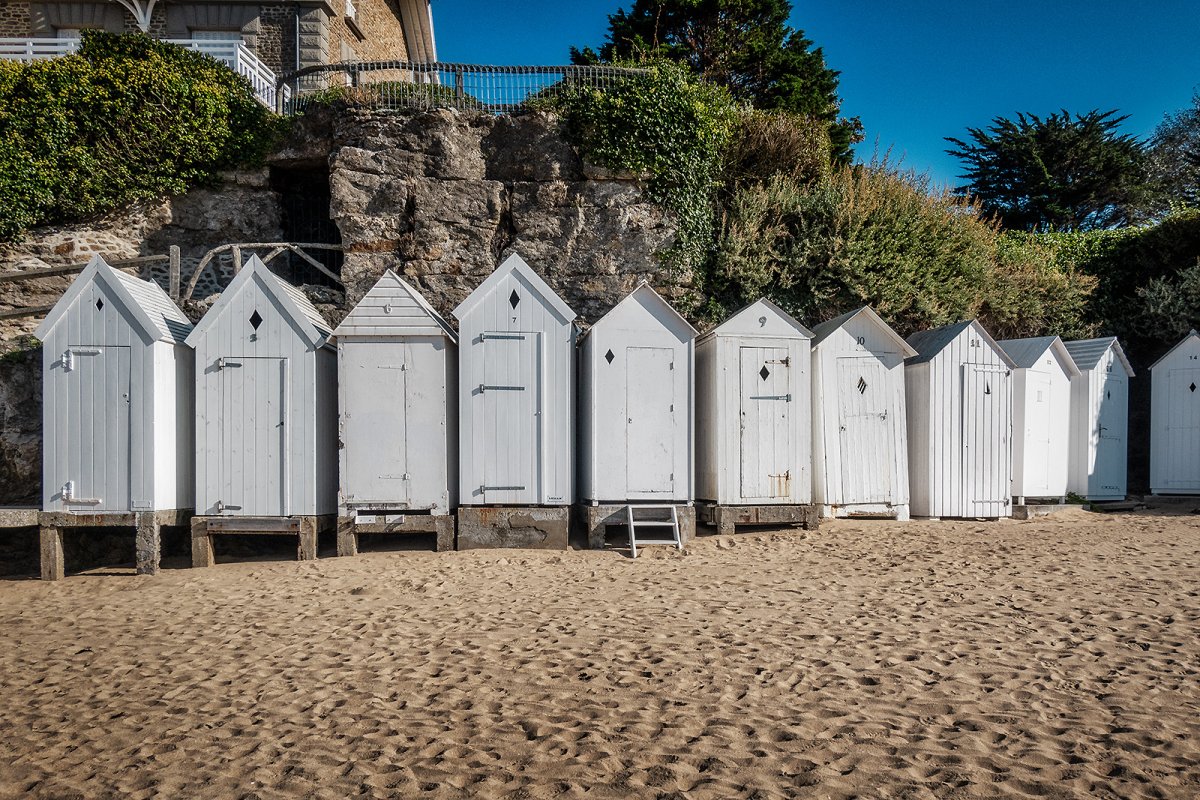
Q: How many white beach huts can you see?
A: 11